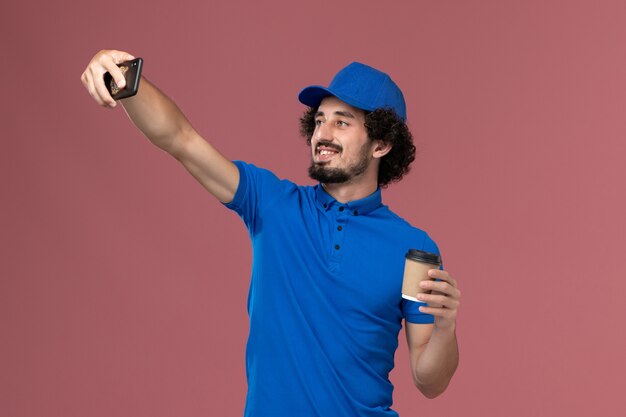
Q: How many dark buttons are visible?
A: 5